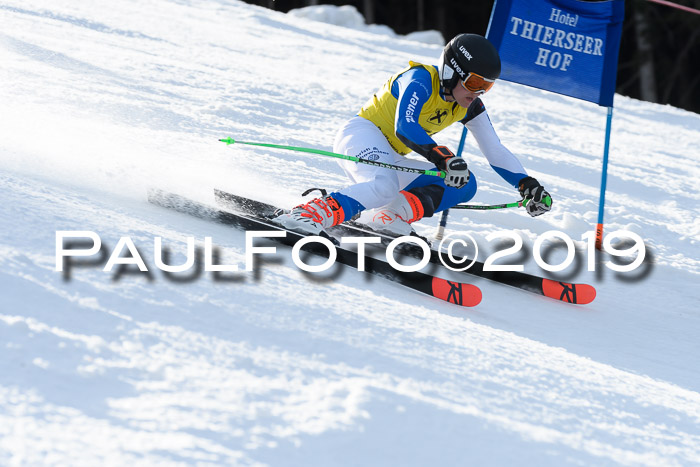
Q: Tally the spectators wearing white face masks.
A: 0